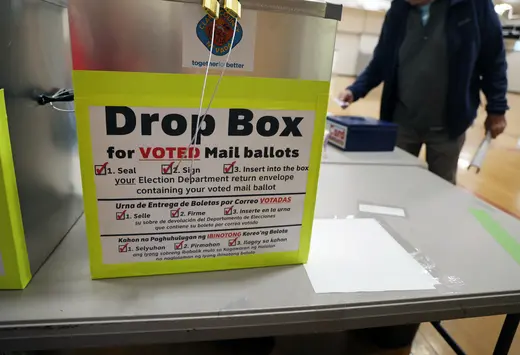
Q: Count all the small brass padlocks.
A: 2